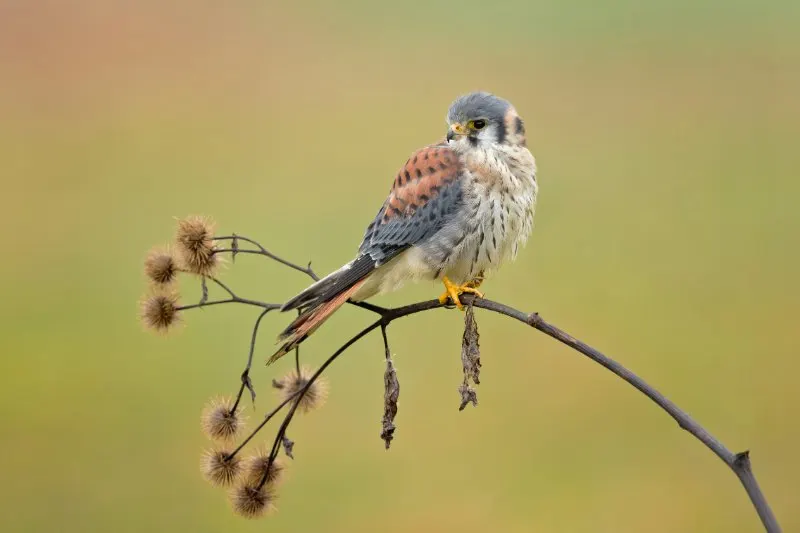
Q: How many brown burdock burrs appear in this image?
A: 9